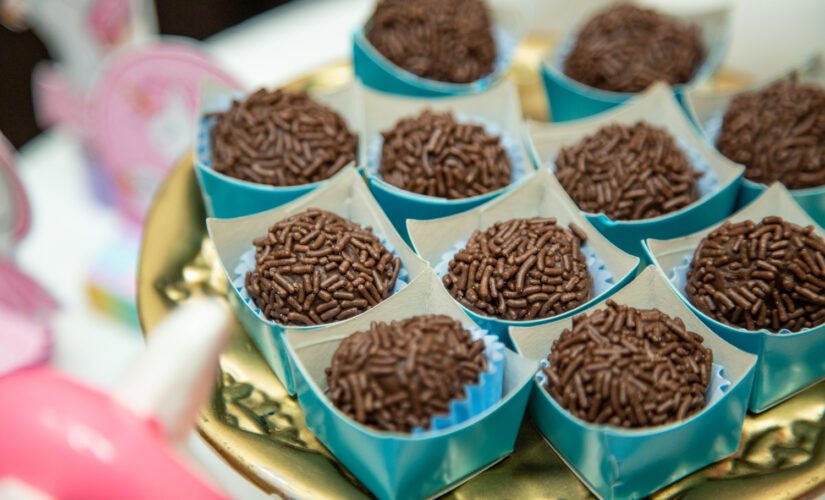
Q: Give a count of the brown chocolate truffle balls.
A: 11